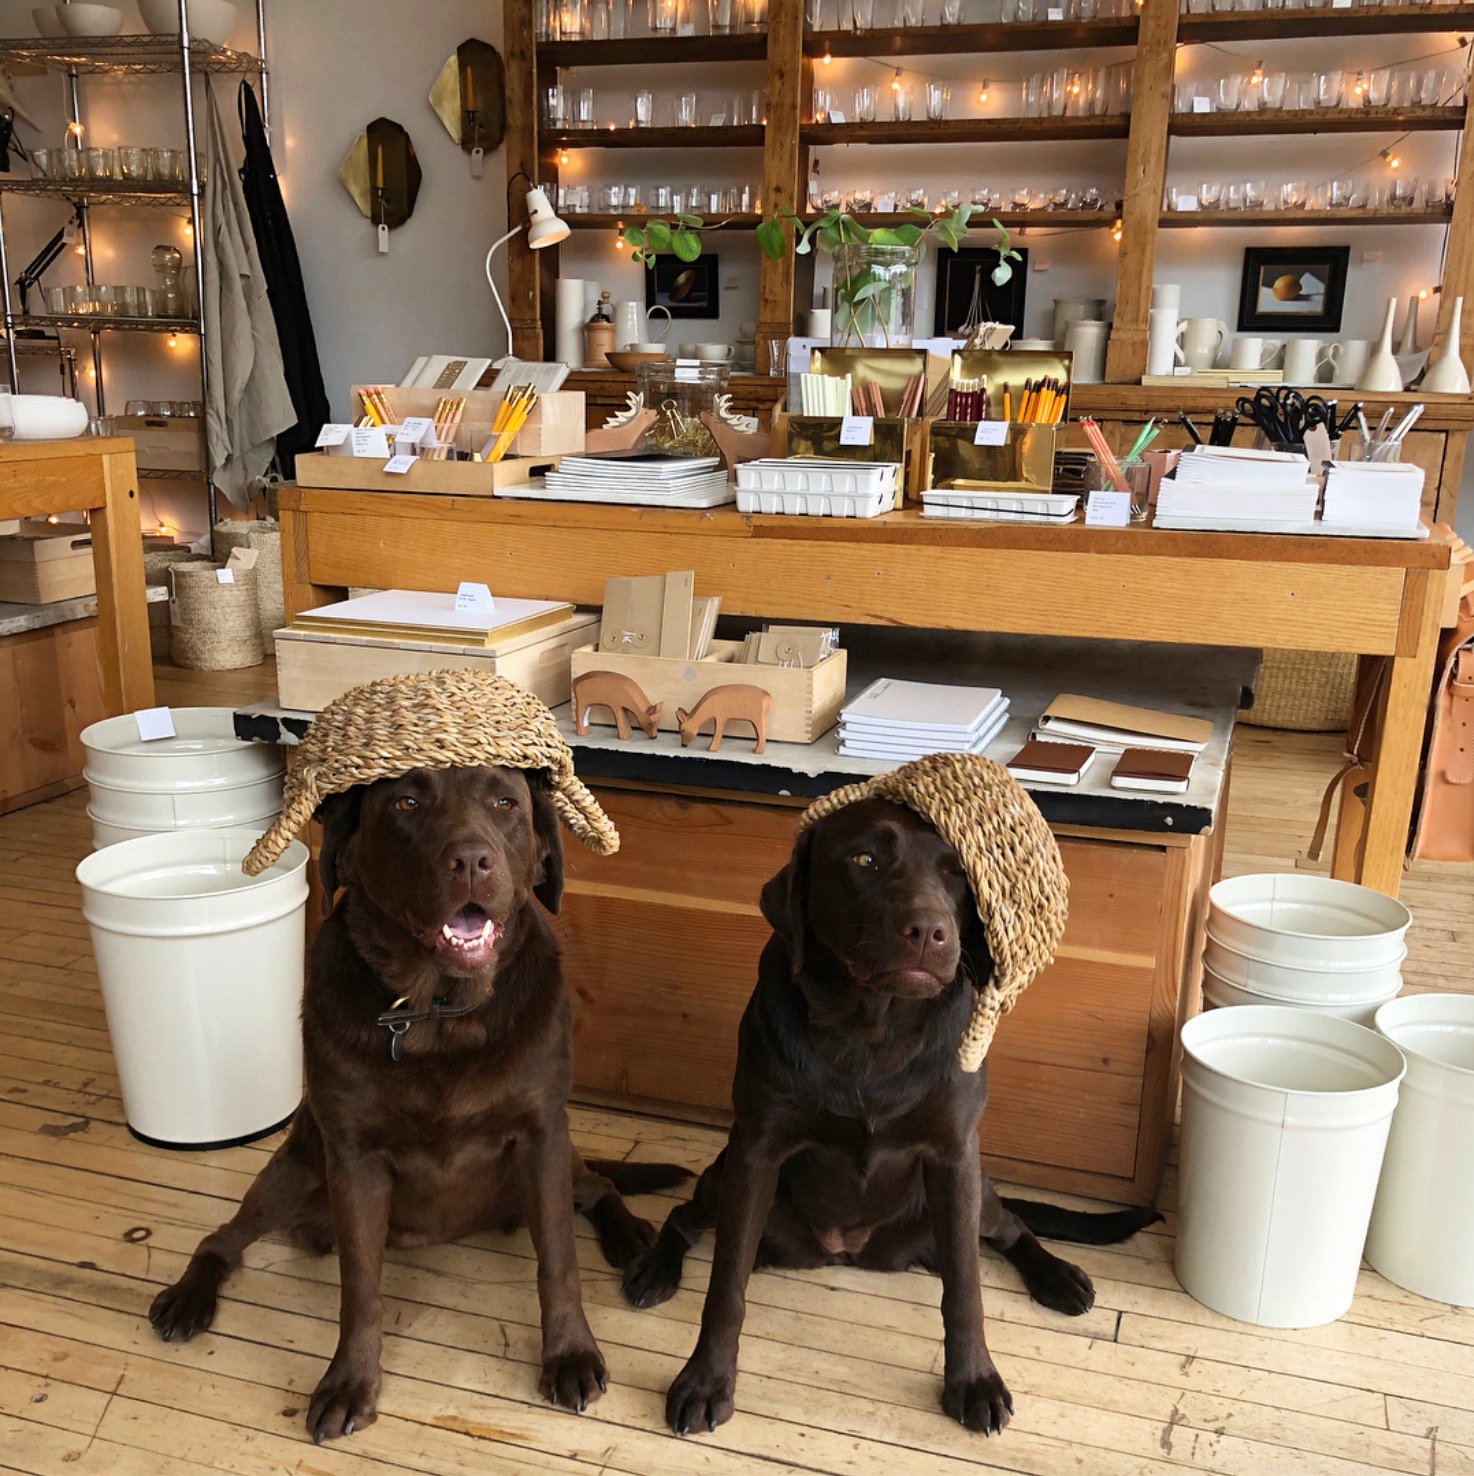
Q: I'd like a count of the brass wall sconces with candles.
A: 2